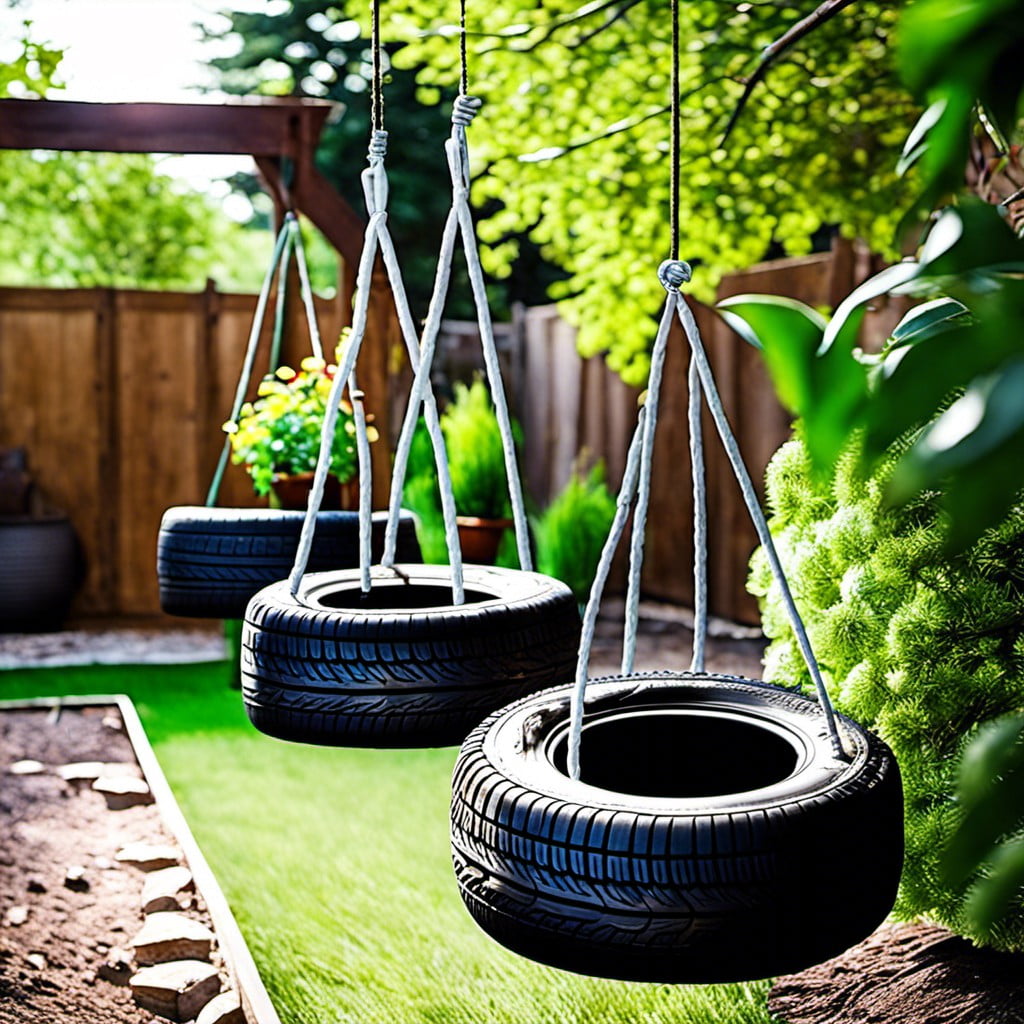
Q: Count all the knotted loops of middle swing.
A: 2